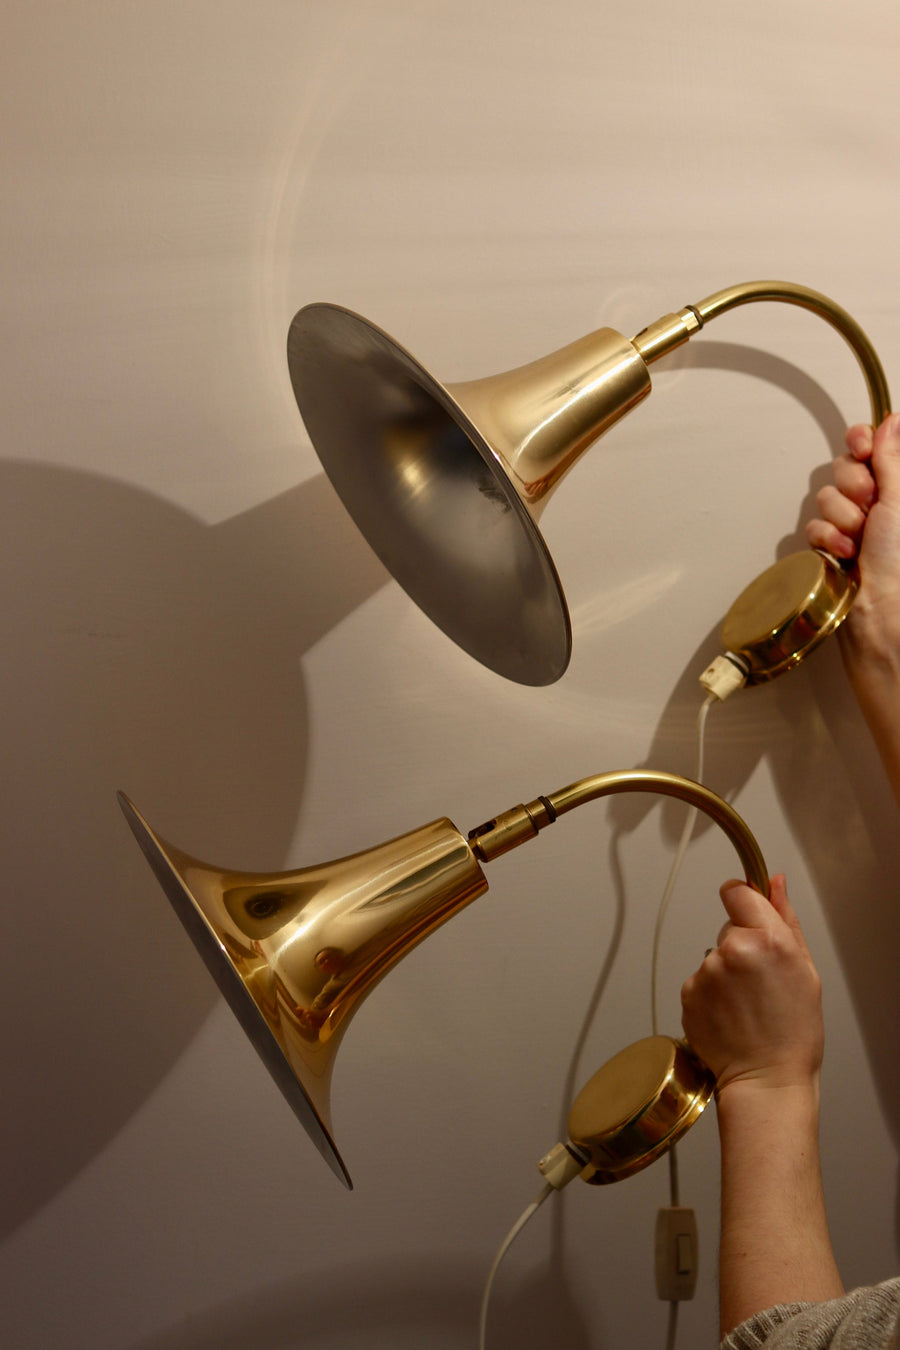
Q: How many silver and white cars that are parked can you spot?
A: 0